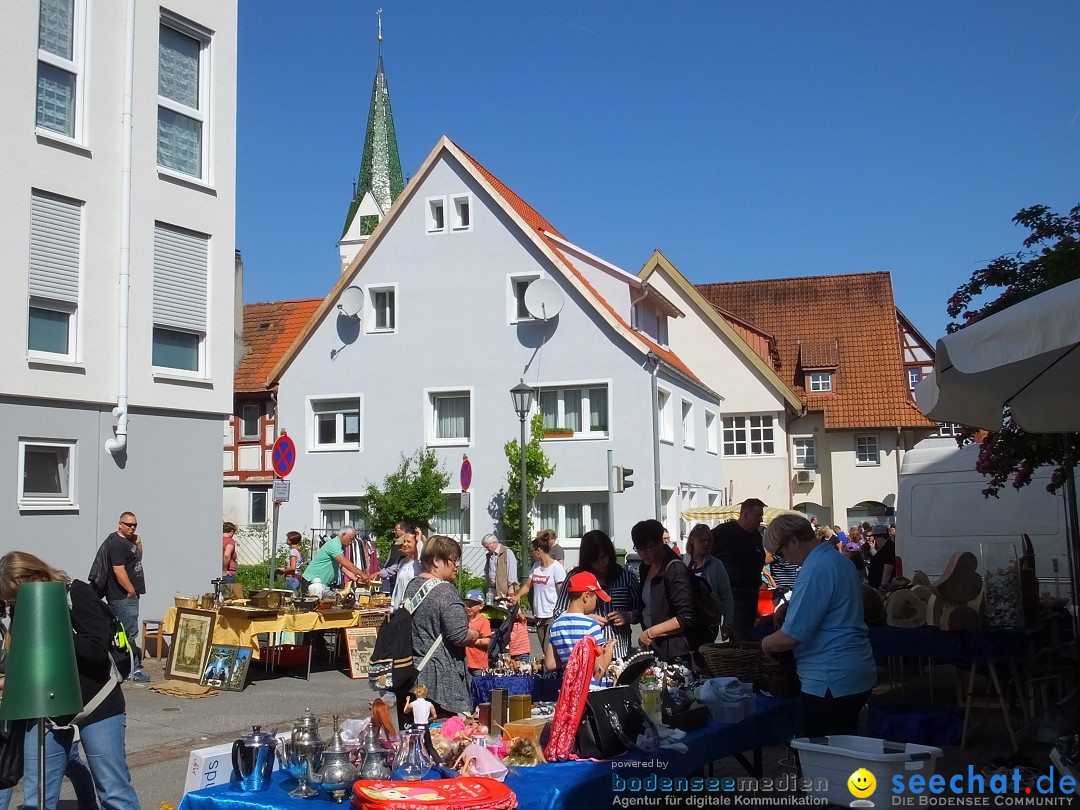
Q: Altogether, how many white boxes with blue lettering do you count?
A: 1